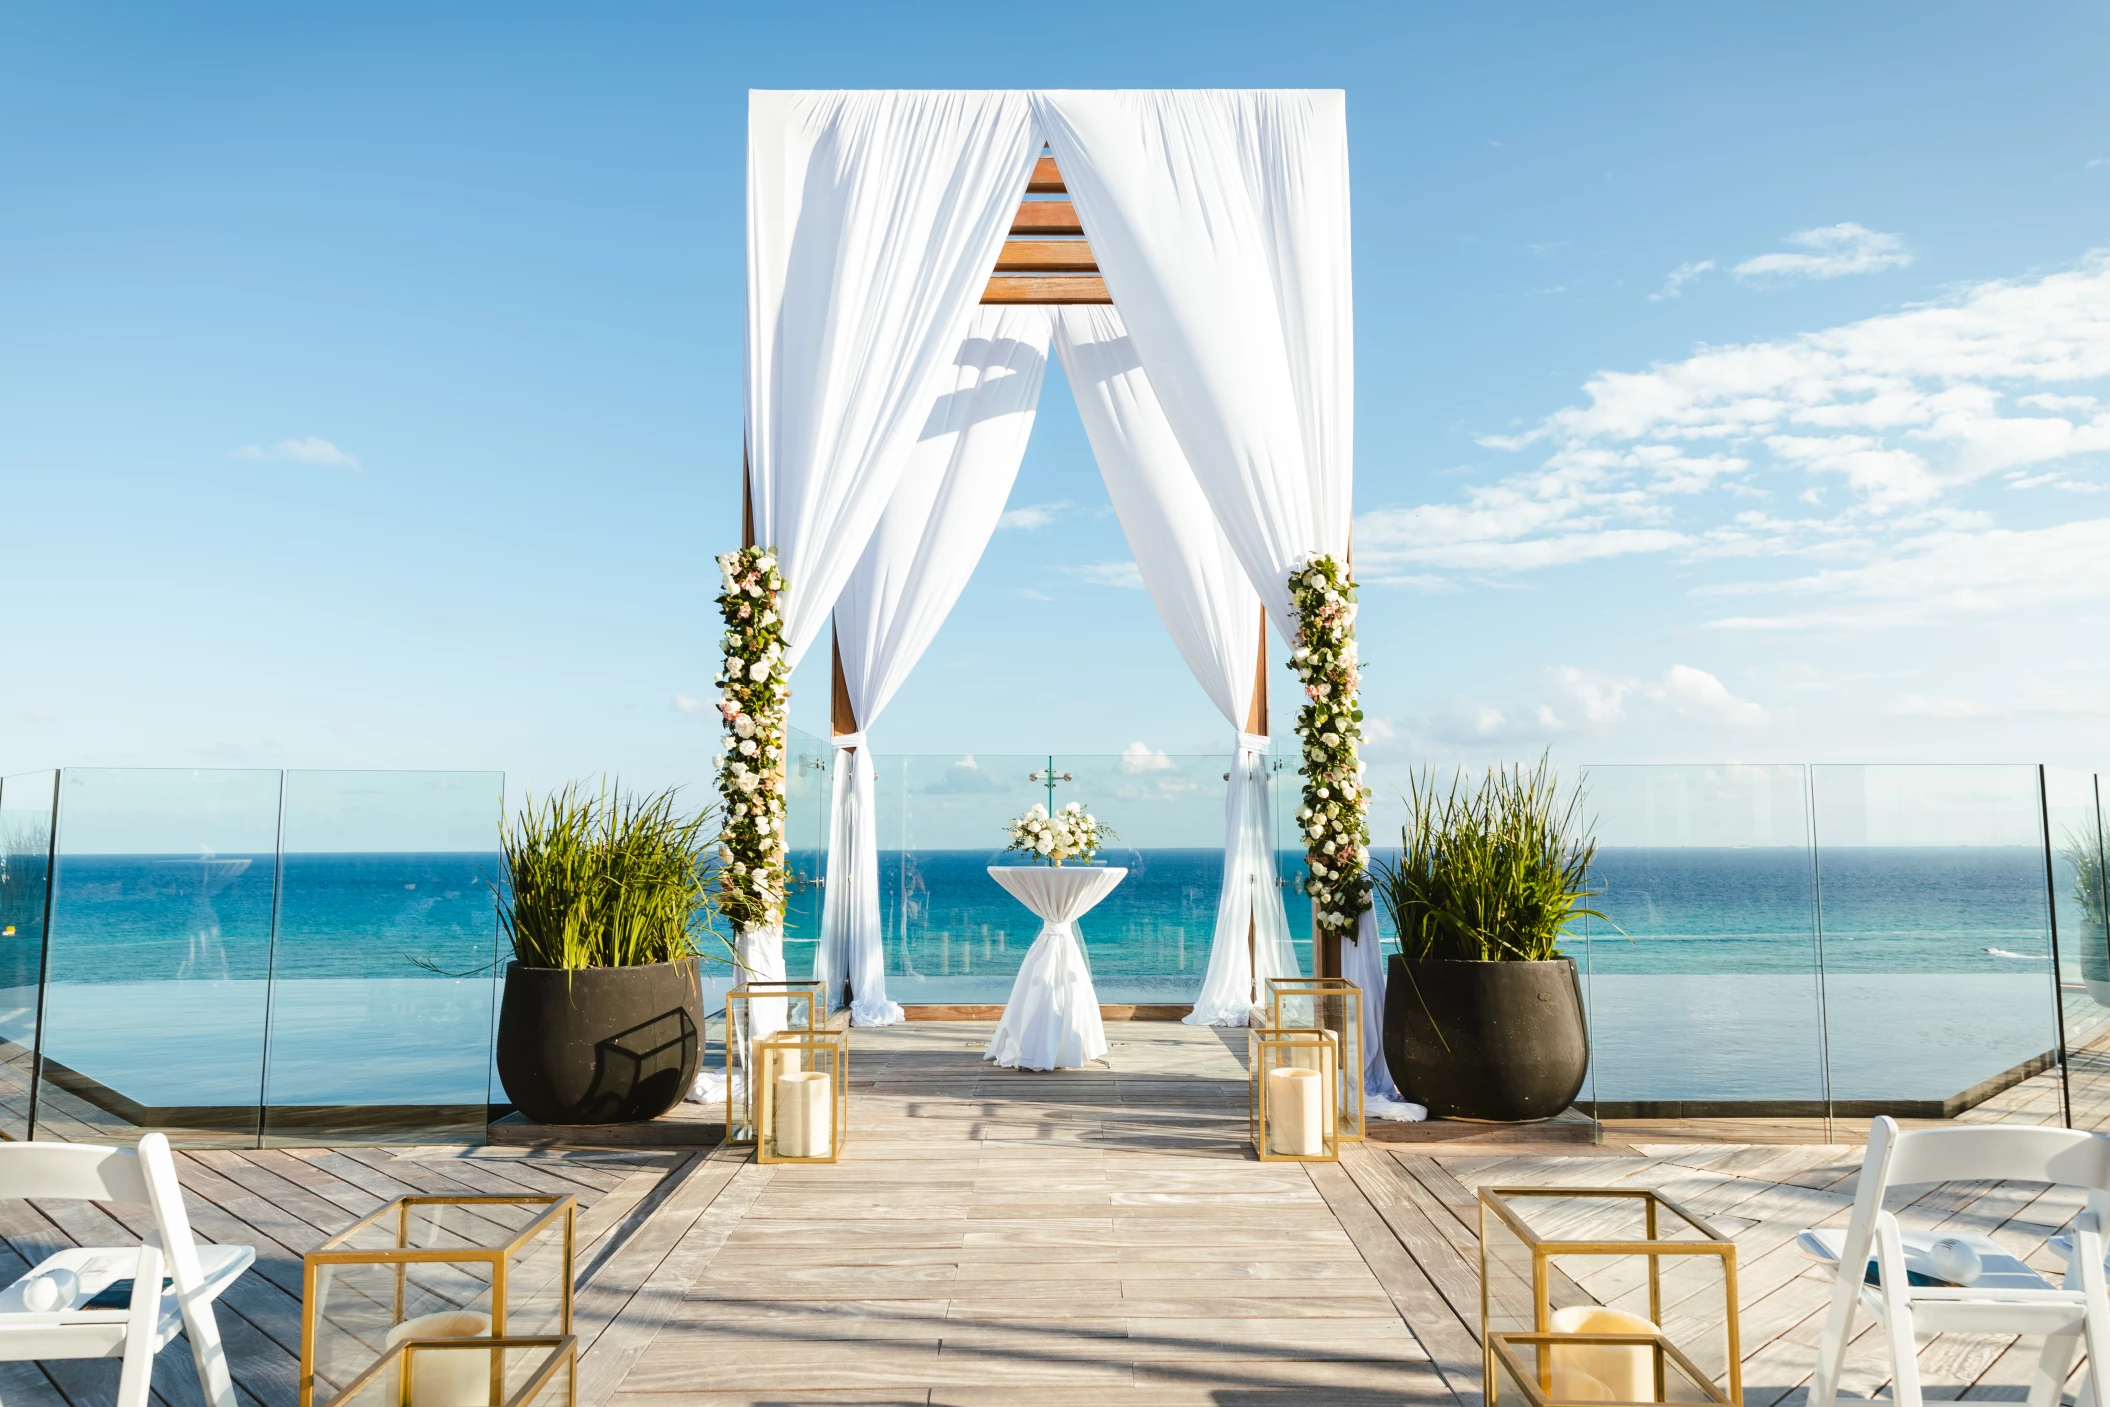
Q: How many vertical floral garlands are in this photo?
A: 2